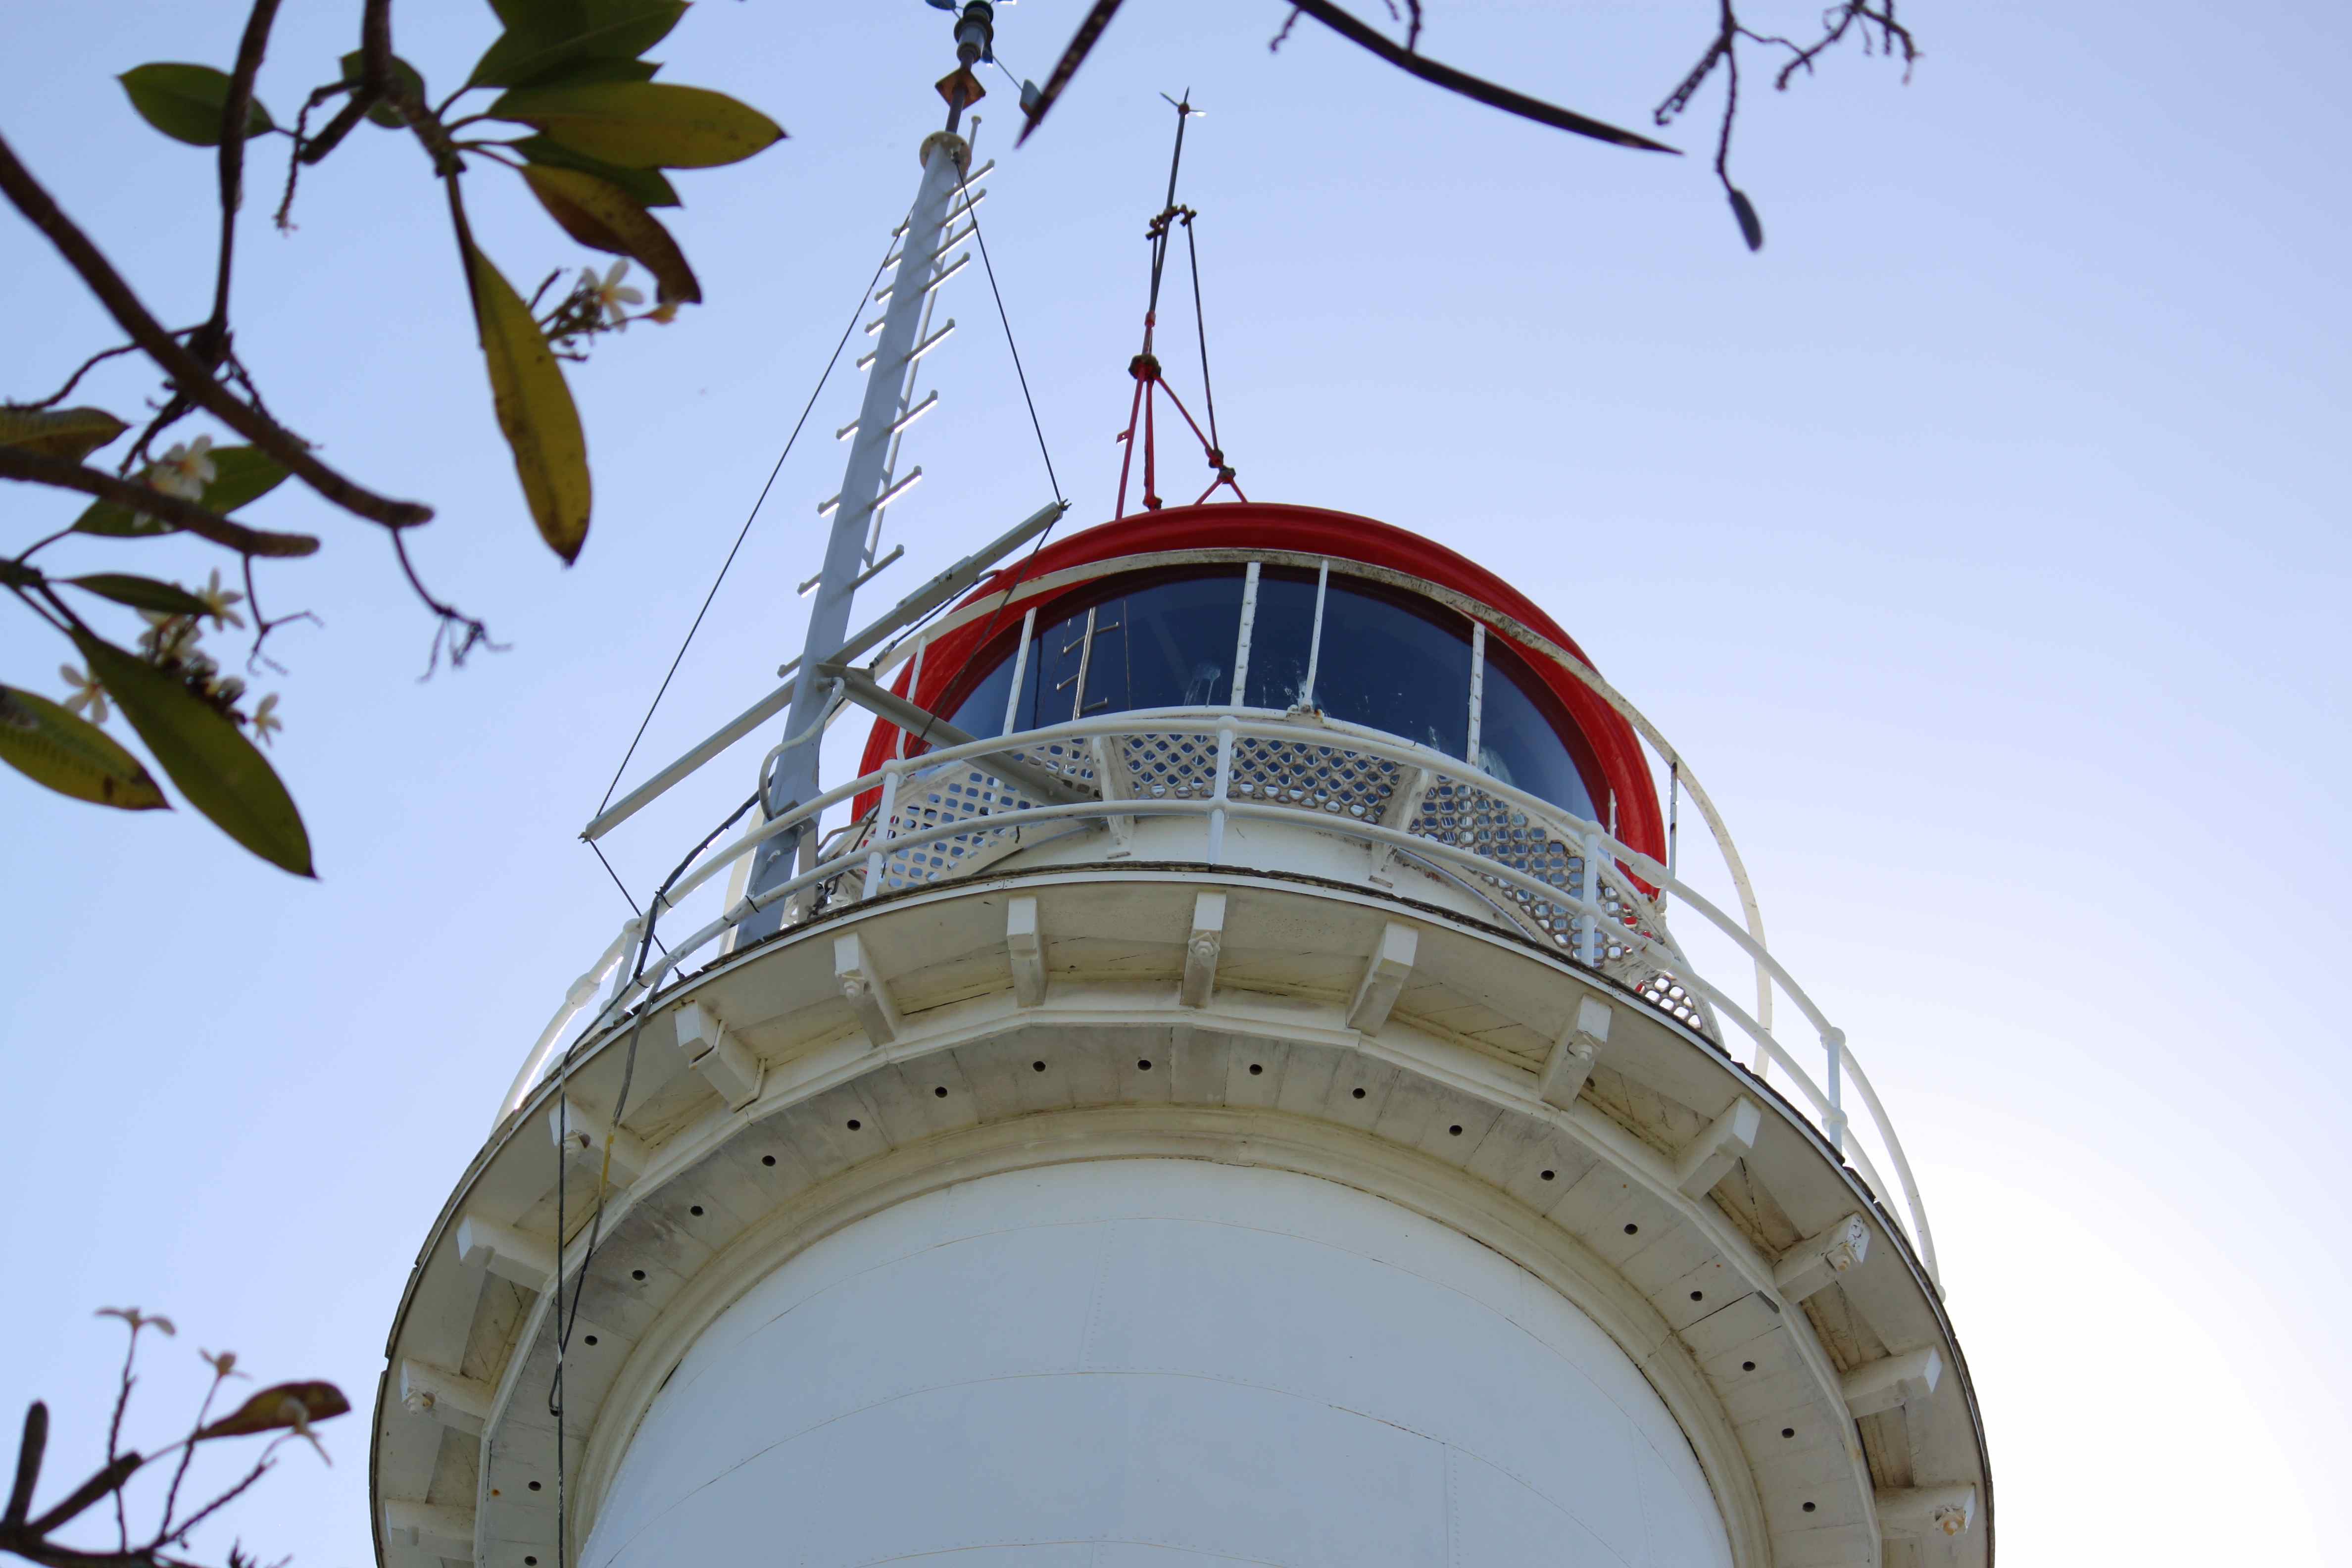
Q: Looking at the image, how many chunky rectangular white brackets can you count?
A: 14